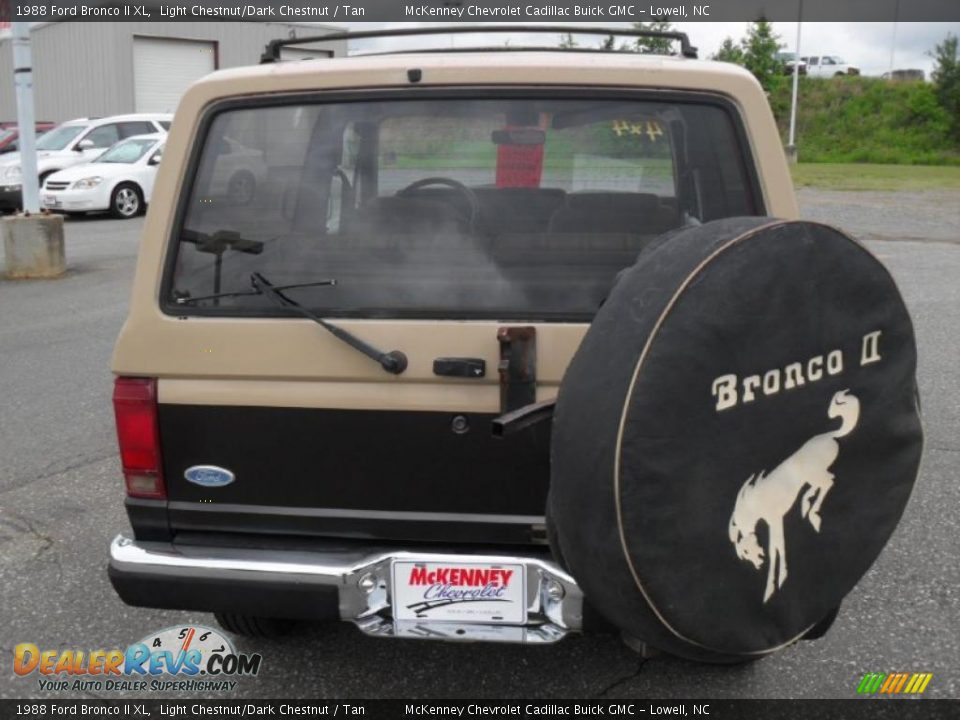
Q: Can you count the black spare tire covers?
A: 1